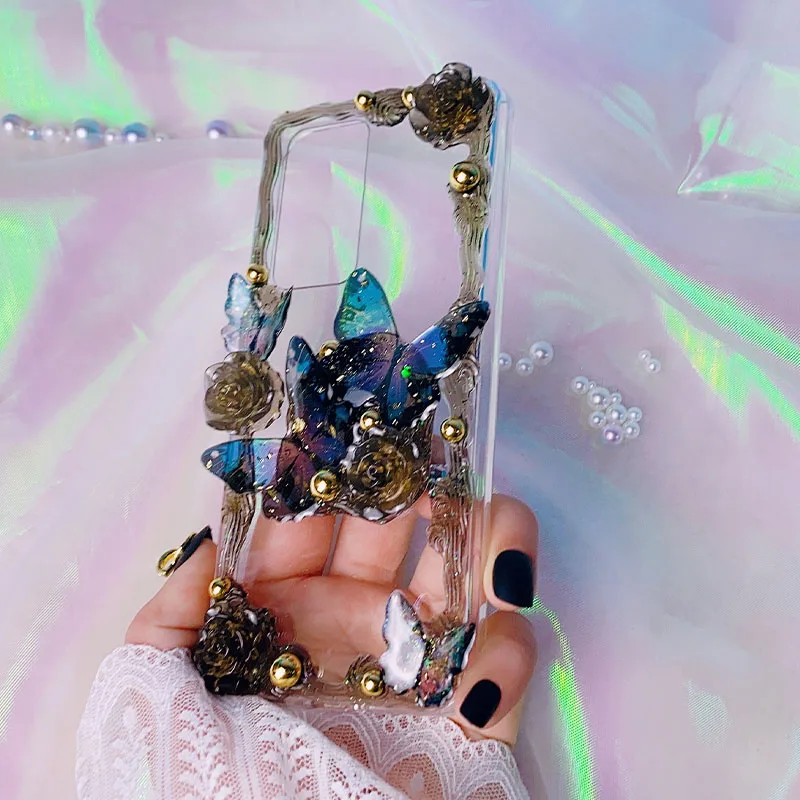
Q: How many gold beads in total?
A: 11